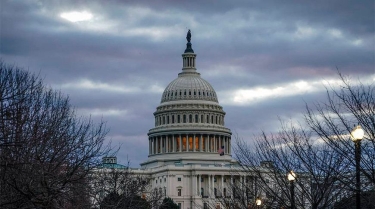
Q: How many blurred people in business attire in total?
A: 0